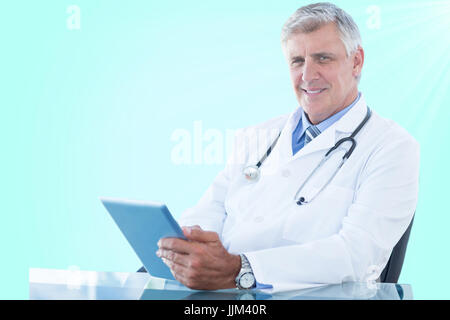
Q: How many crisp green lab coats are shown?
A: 0